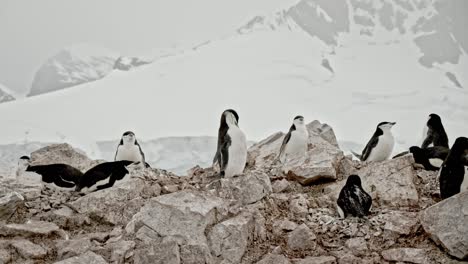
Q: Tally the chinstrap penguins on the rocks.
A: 11